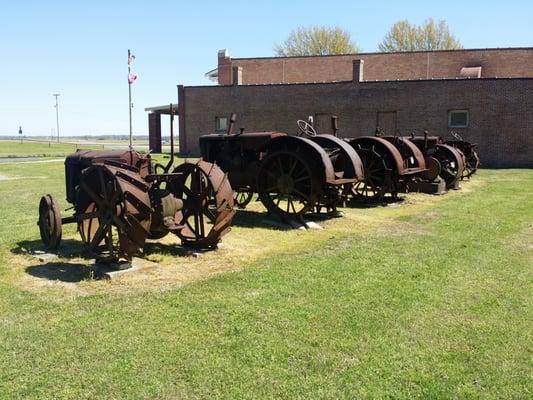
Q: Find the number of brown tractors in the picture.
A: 5